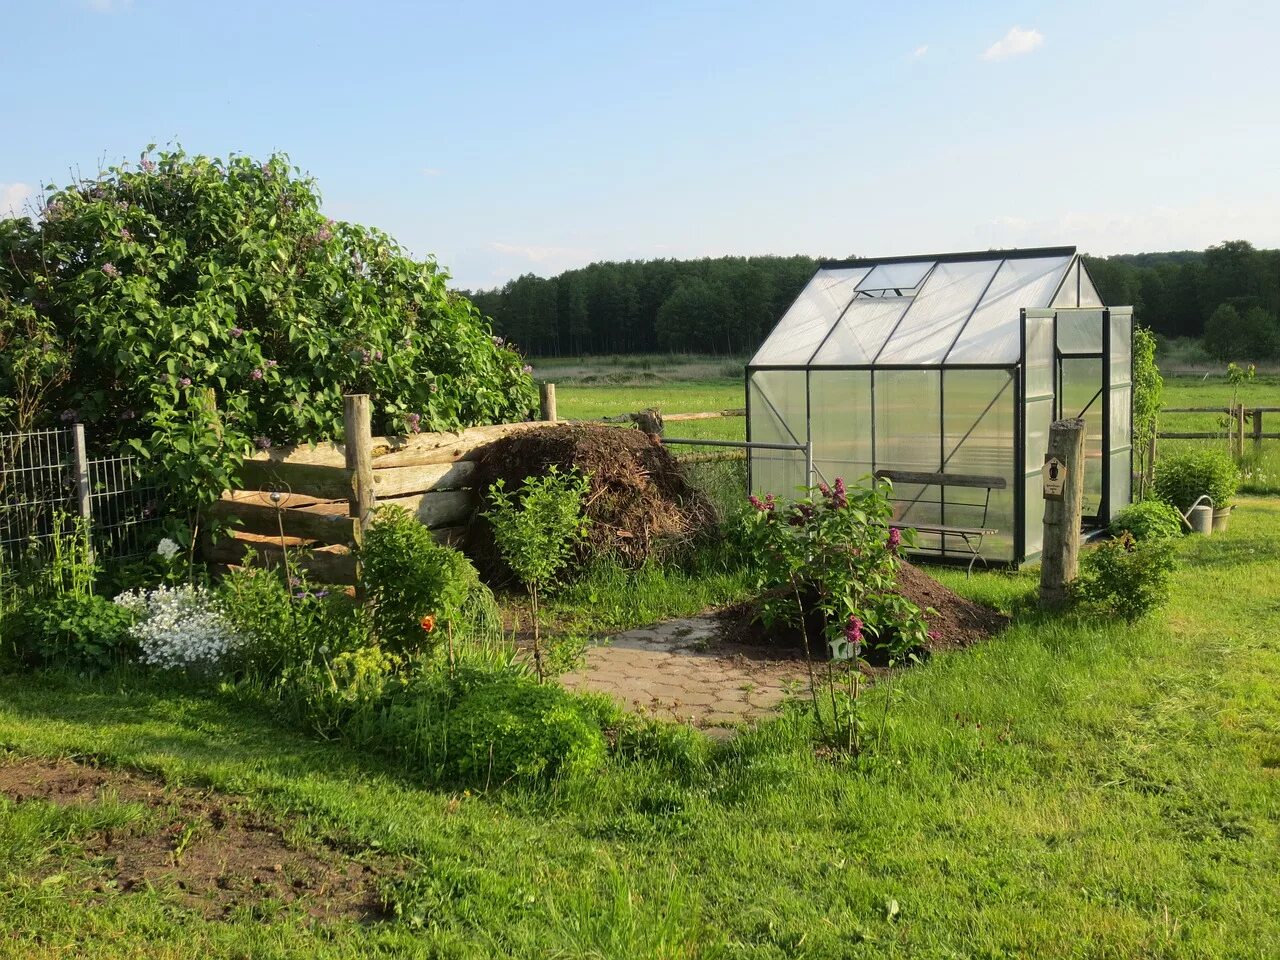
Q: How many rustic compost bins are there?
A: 1